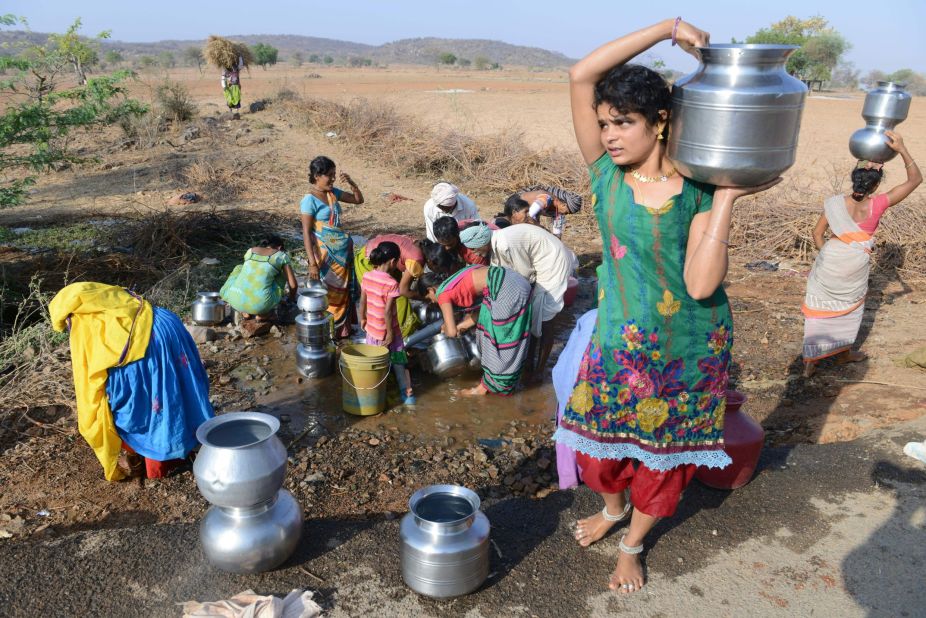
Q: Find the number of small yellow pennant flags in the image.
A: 0